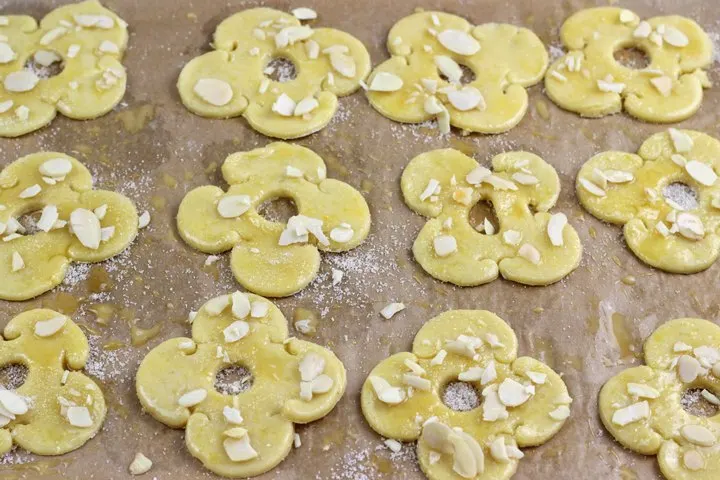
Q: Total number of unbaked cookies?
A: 12